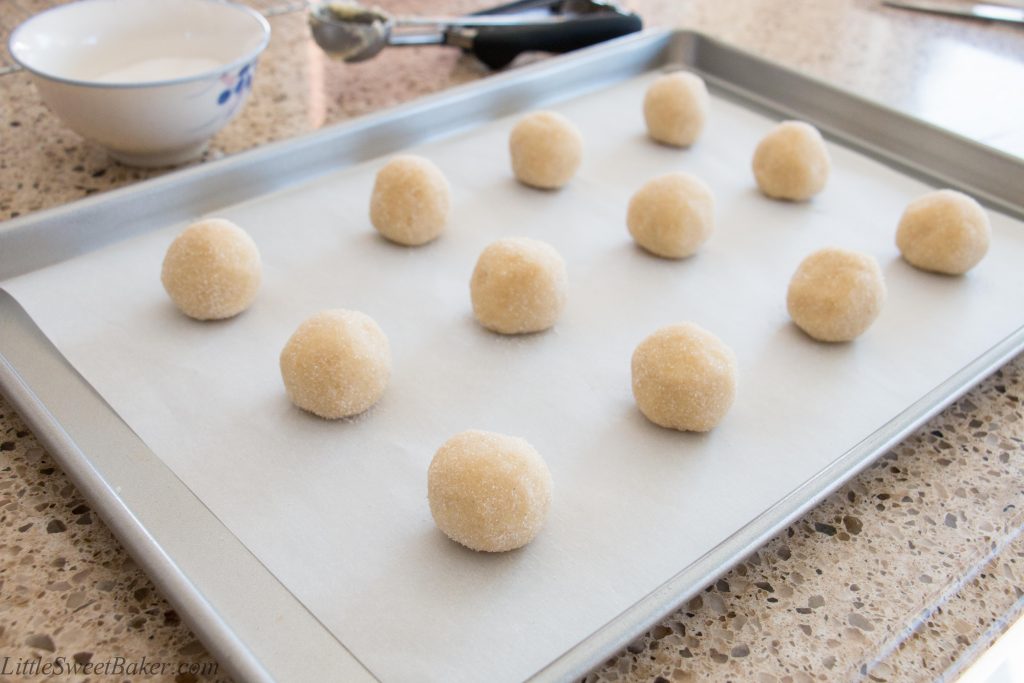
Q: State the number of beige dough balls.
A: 12